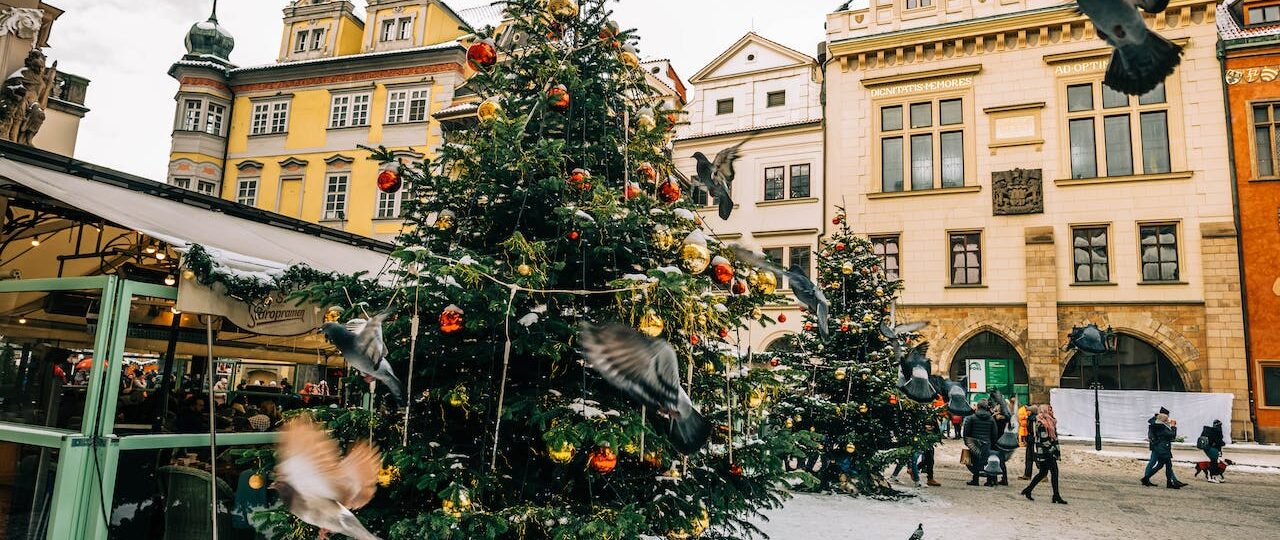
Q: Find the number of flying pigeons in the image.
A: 12